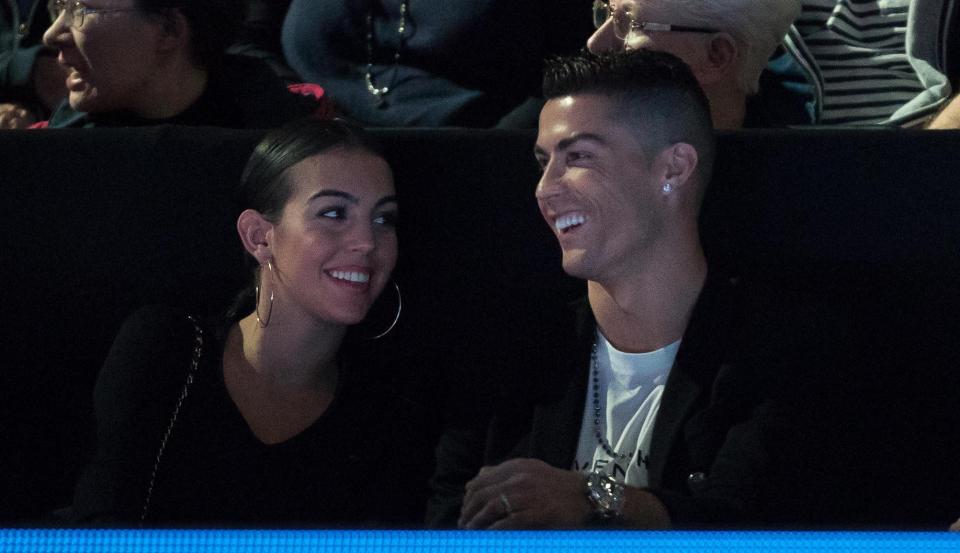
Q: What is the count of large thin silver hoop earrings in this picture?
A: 2